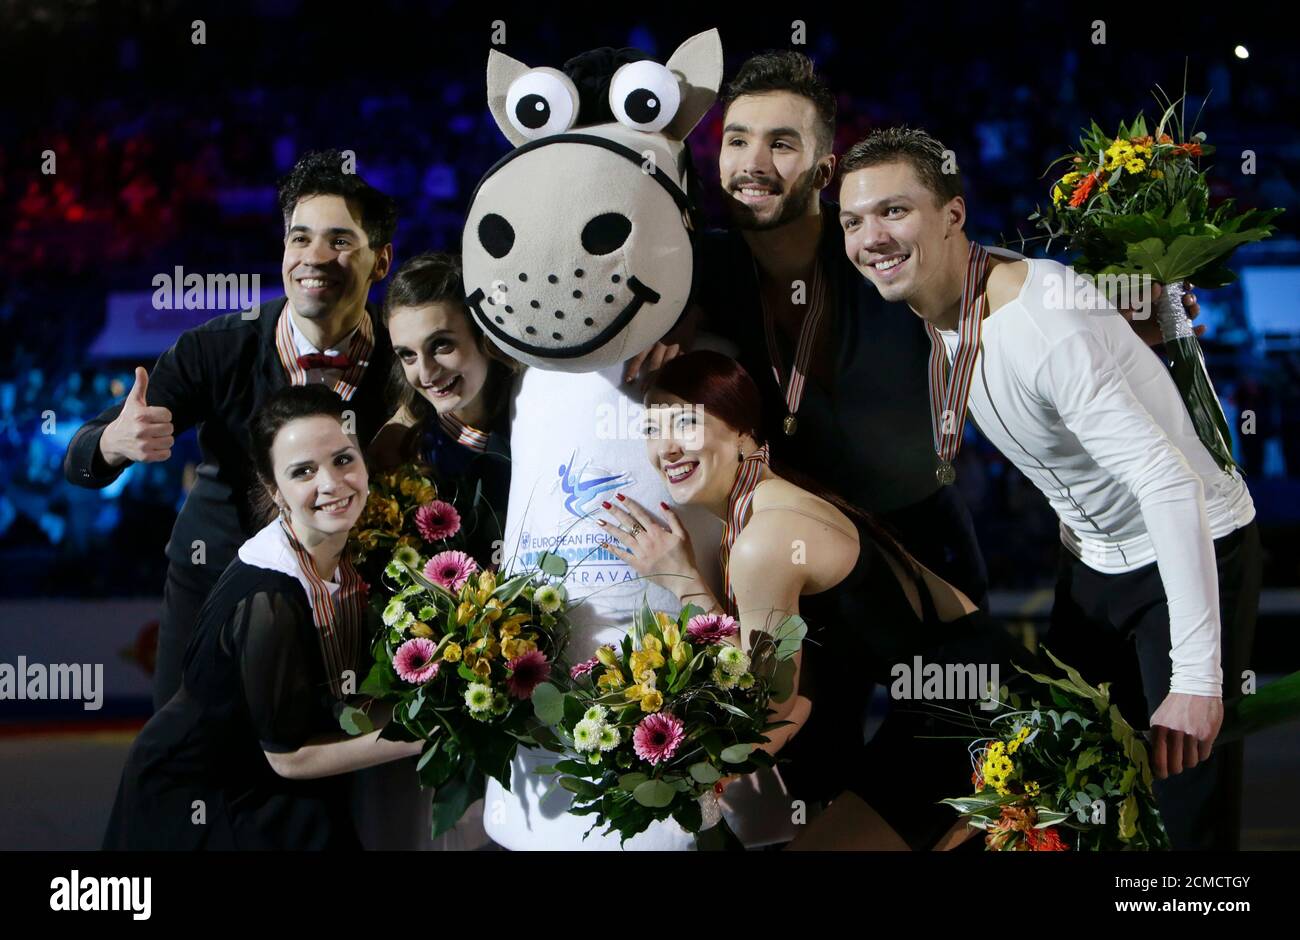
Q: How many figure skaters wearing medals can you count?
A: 6